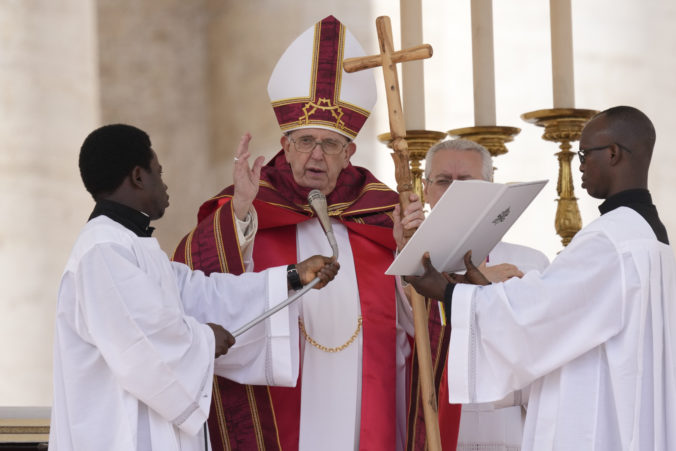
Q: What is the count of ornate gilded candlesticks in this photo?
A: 3